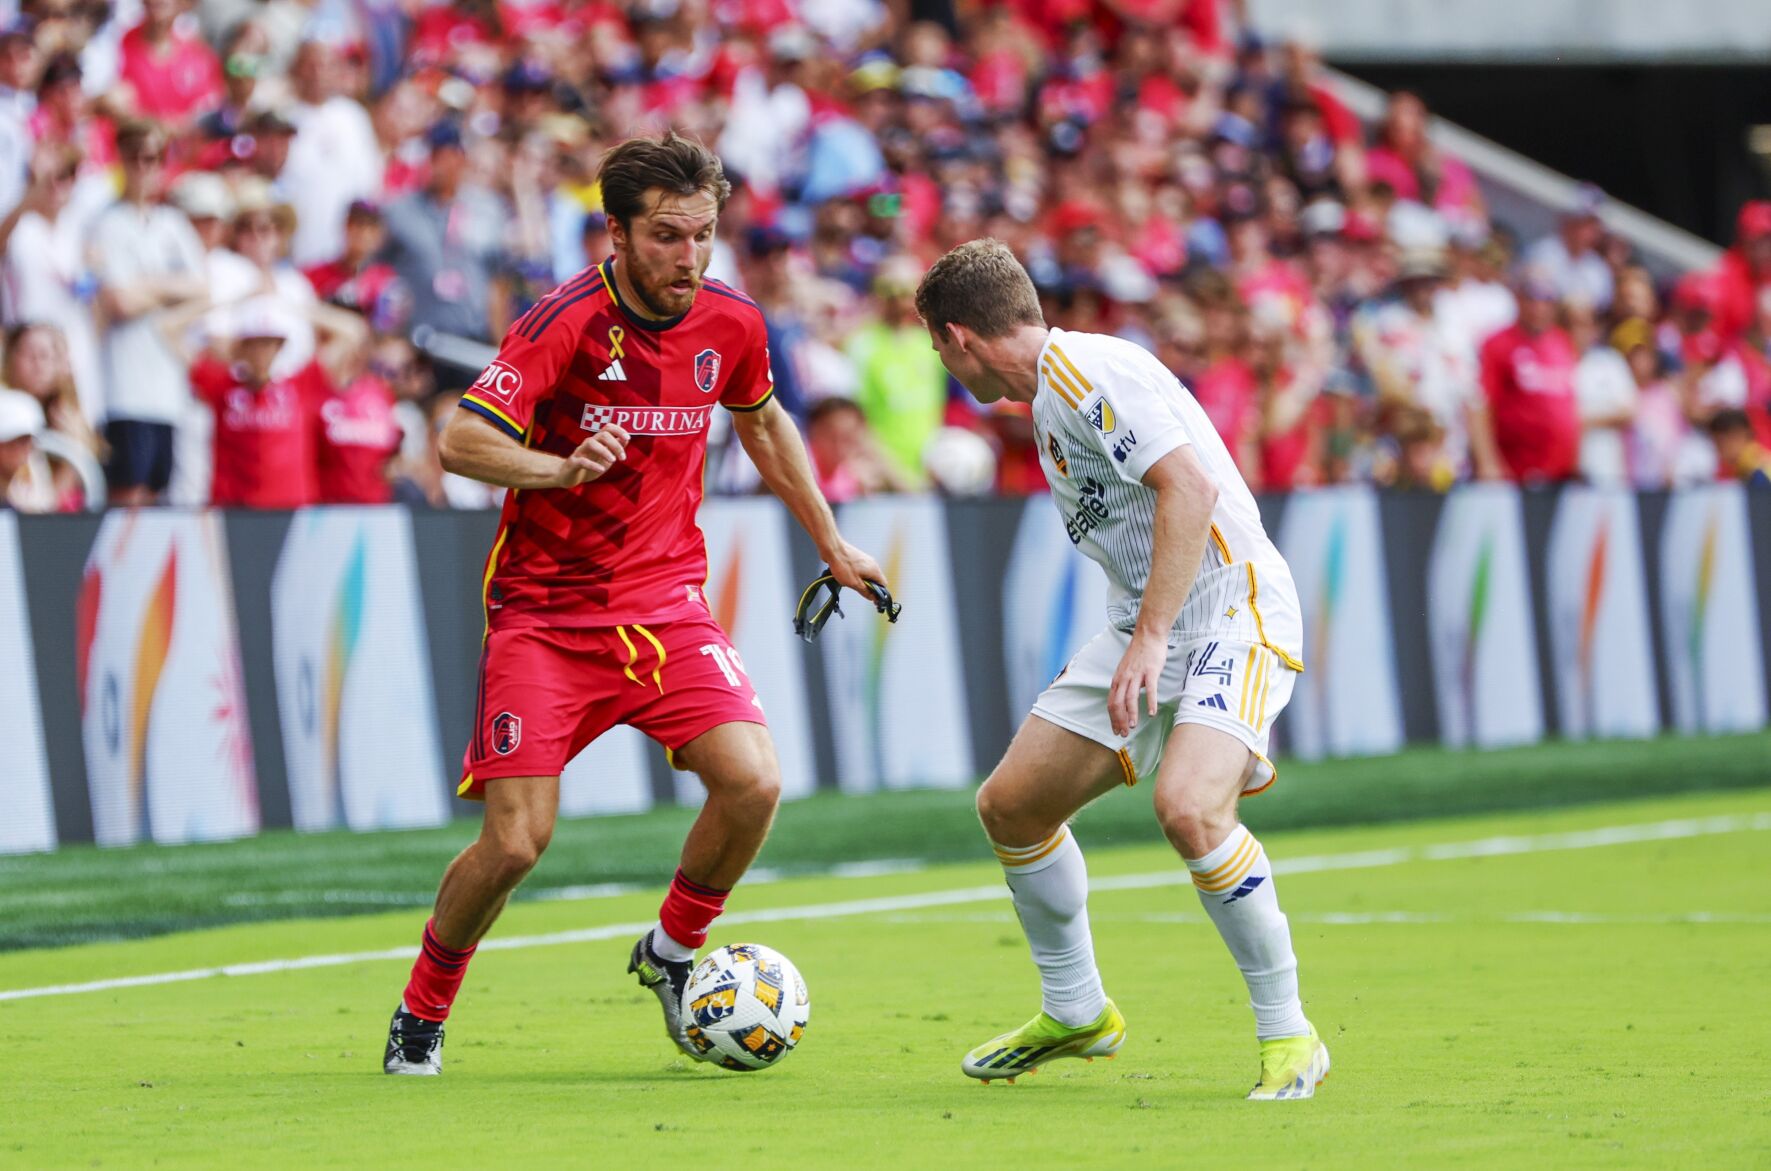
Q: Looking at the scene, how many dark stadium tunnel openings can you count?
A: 1